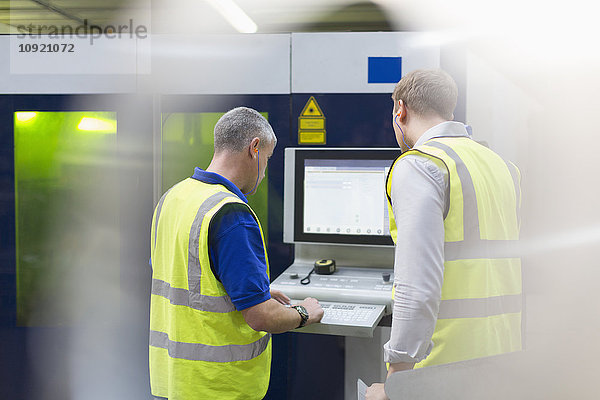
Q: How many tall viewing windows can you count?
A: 2